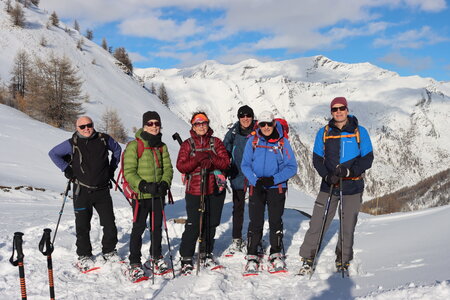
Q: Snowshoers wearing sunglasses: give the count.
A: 6